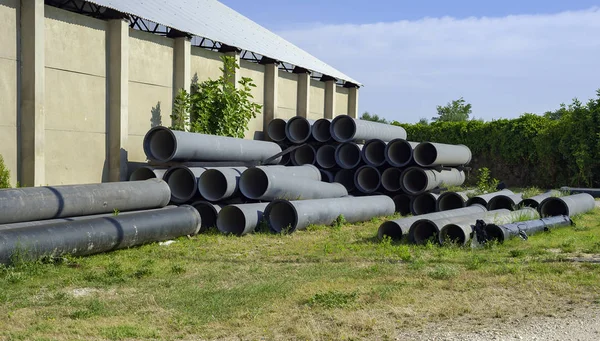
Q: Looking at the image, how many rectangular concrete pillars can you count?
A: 8